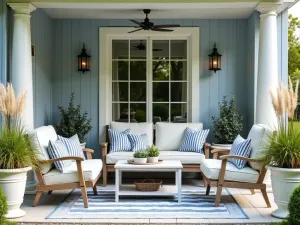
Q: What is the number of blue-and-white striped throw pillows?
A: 6